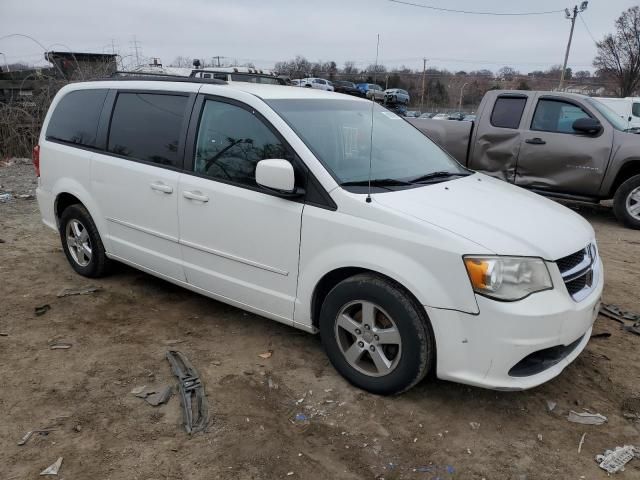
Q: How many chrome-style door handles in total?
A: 0